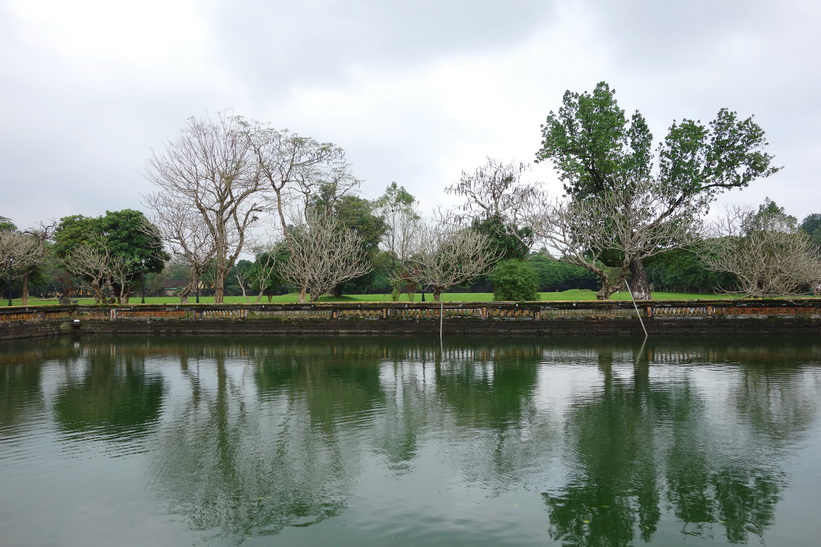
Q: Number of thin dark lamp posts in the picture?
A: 4